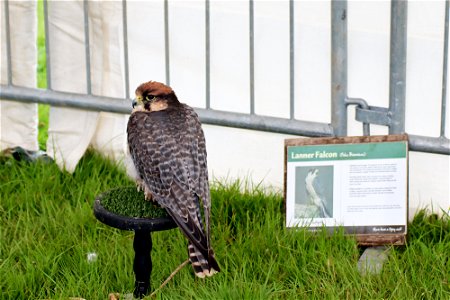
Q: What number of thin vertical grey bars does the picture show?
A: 9